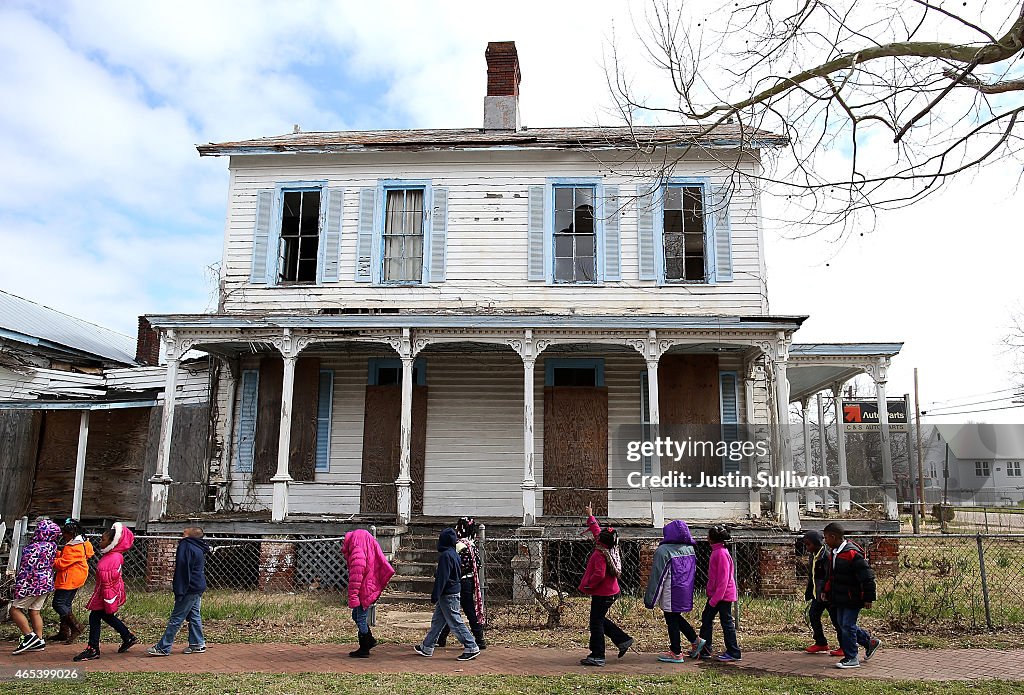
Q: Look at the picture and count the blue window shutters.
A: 12